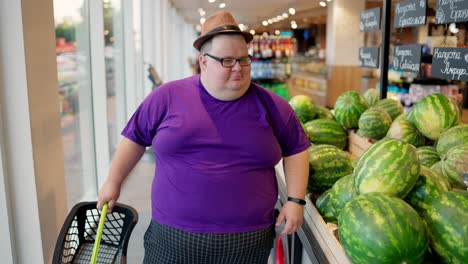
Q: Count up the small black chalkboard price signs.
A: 6